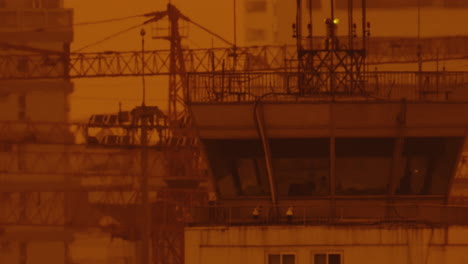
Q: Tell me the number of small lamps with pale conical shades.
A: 2